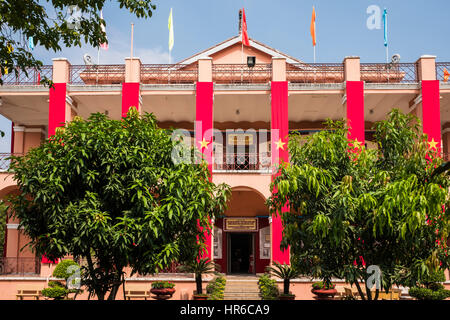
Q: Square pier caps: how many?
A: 6